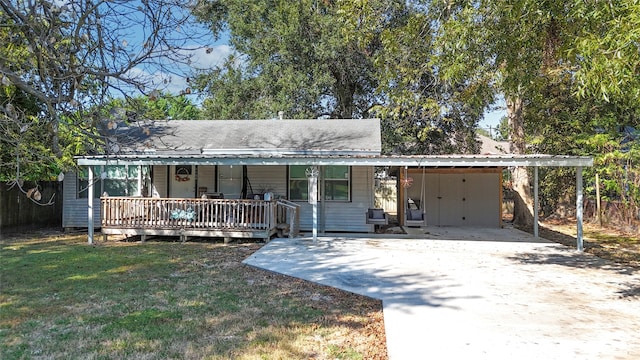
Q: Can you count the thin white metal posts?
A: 4